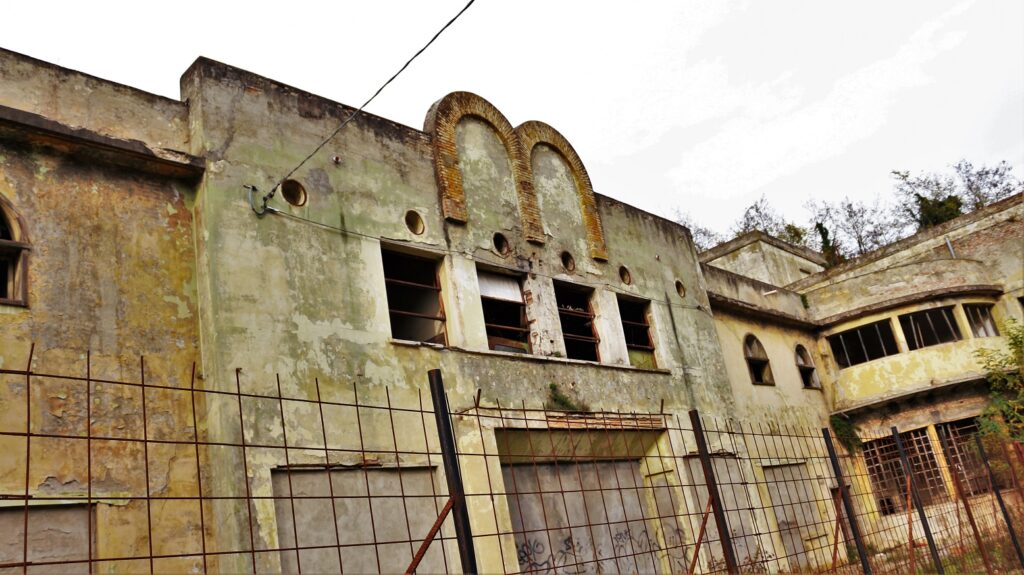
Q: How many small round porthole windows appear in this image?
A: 6